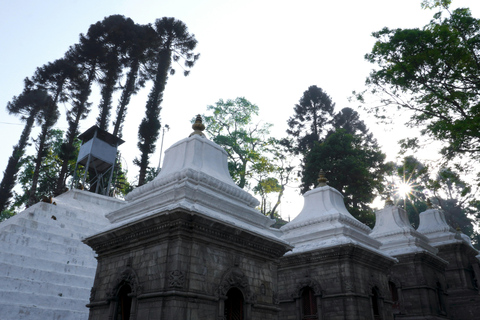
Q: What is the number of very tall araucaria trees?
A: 6